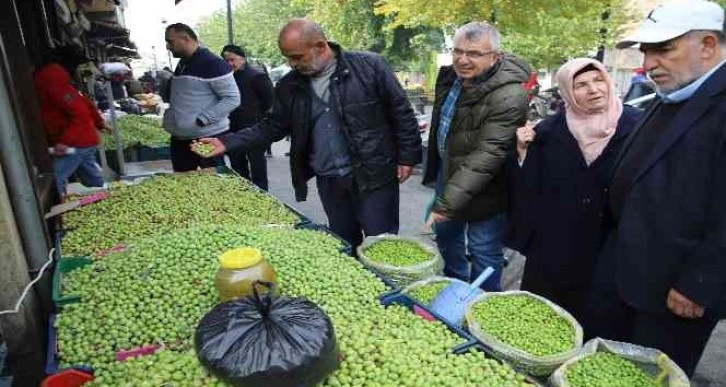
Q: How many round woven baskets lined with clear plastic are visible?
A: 4